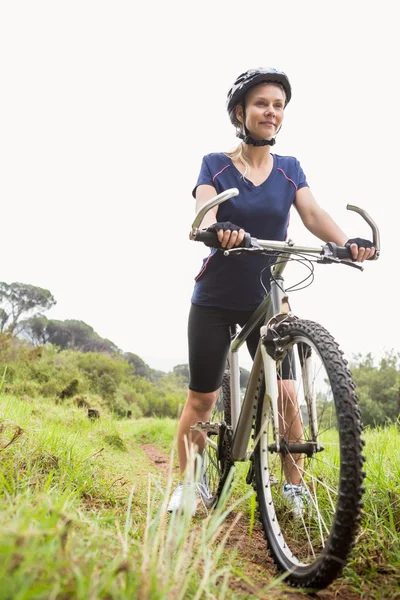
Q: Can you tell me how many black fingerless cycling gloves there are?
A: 2